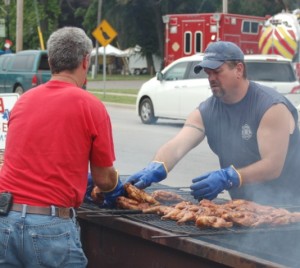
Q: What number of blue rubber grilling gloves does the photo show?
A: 4